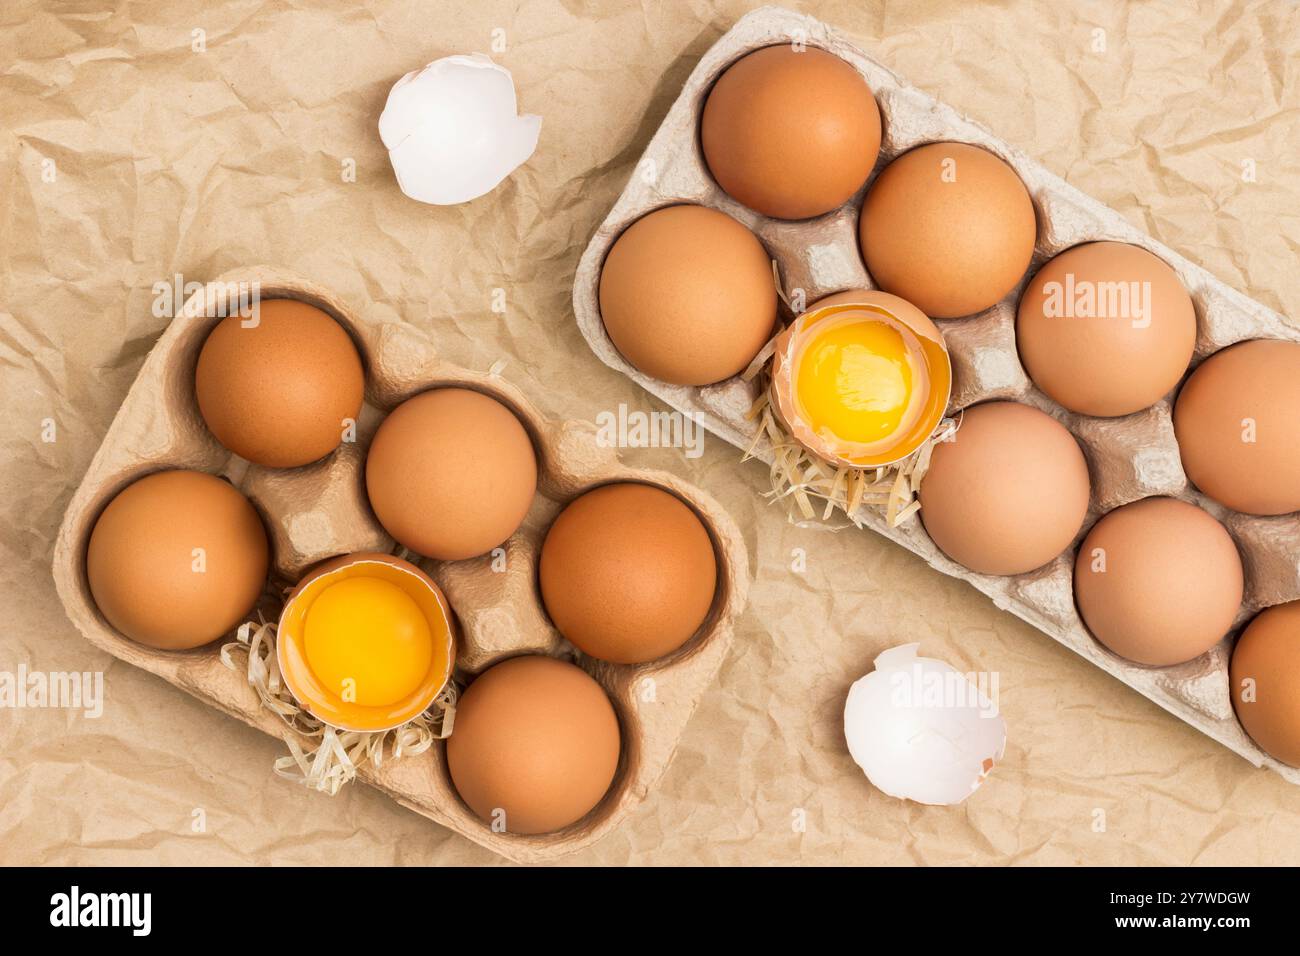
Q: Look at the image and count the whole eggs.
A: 13